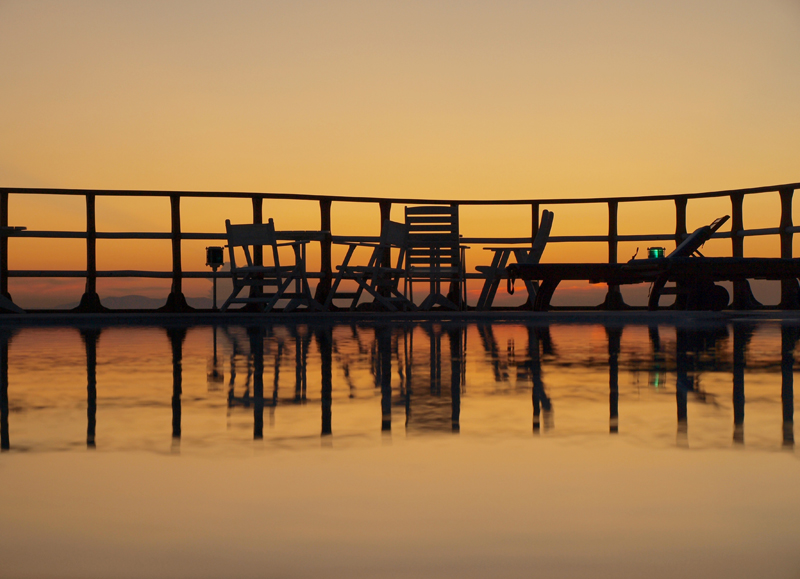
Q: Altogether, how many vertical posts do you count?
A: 12